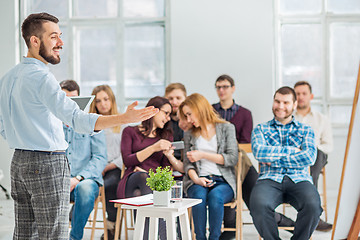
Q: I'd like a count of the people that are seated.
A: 8